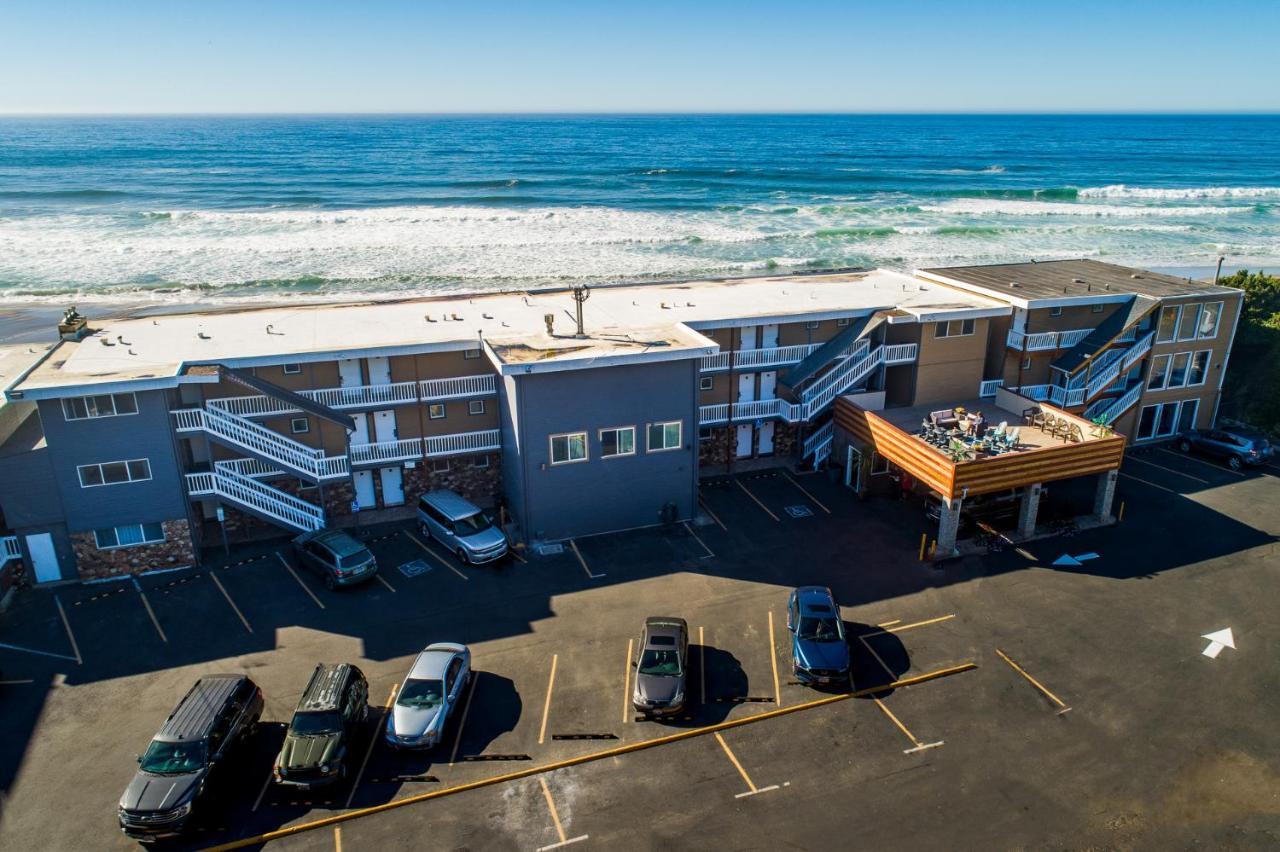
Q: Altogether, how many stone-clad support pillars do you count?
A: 3